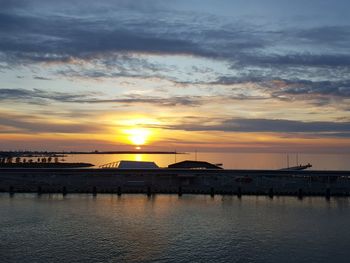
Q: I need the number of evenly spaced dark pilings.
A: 12